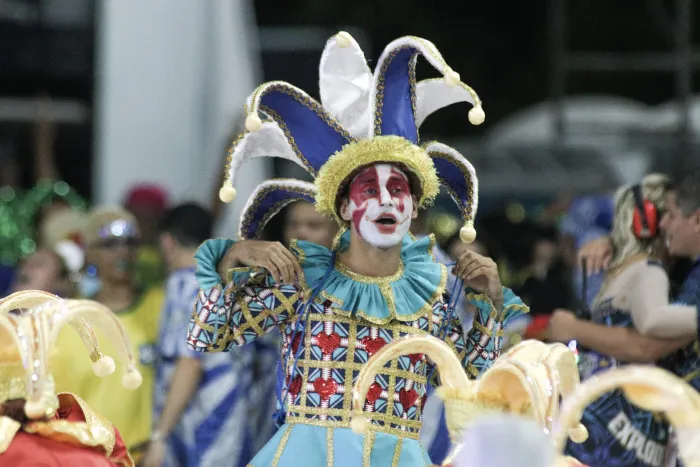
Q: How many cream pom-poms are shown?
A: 11